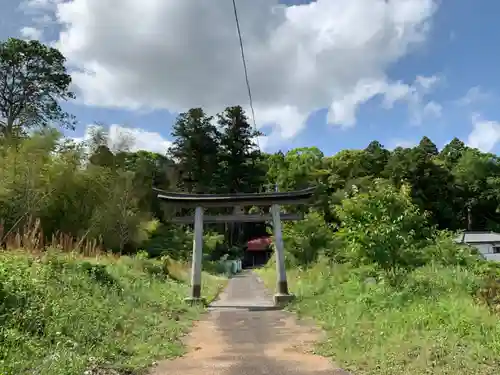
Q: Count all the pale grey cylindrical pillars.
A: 2